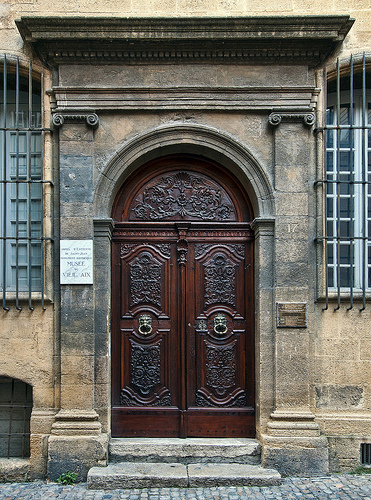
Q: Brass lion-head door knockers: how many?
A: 2